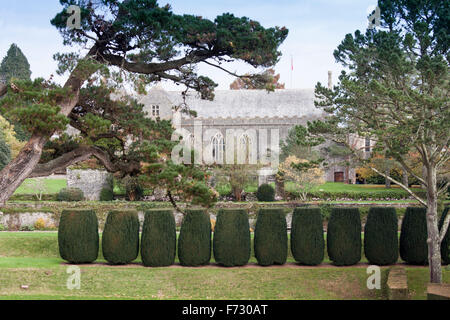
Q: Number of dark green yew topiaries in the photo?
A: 11